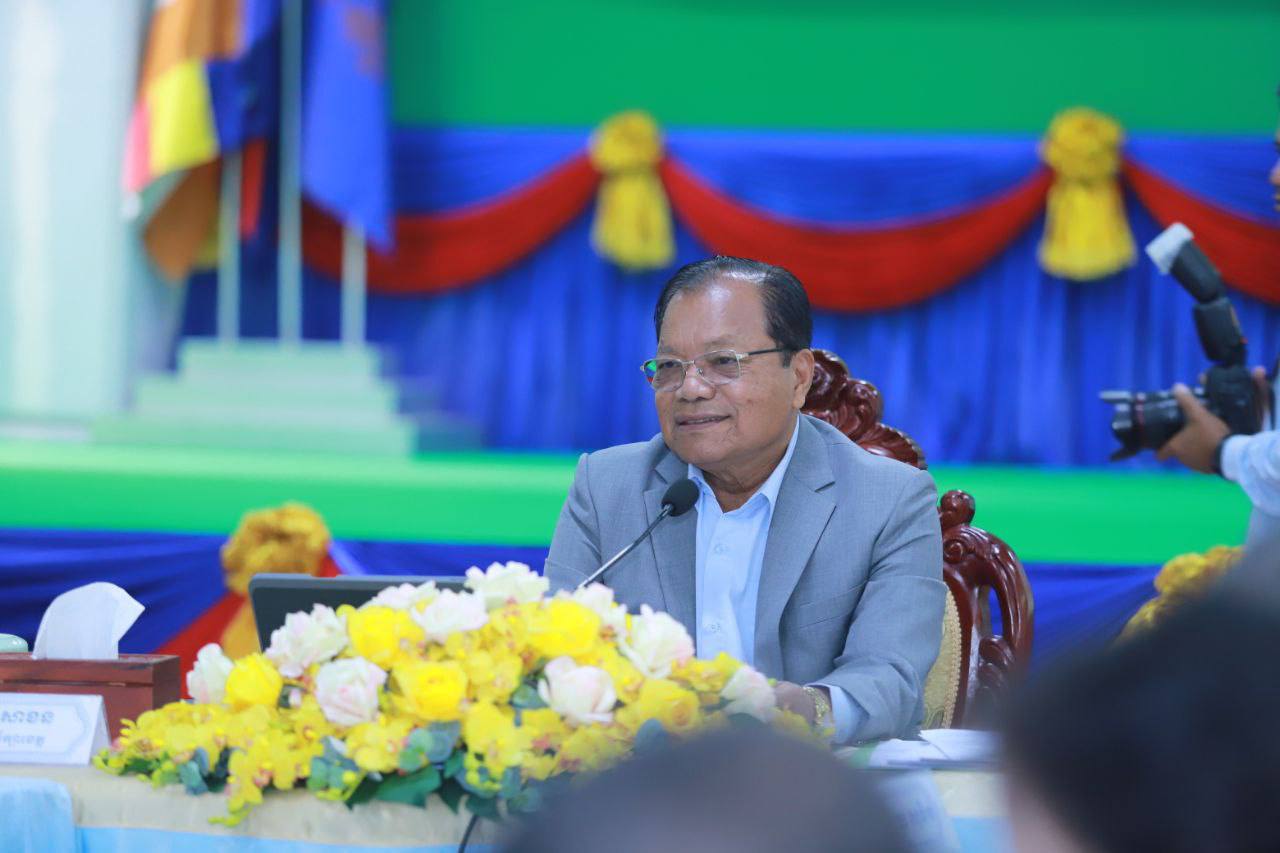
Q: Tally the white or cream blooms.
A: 10